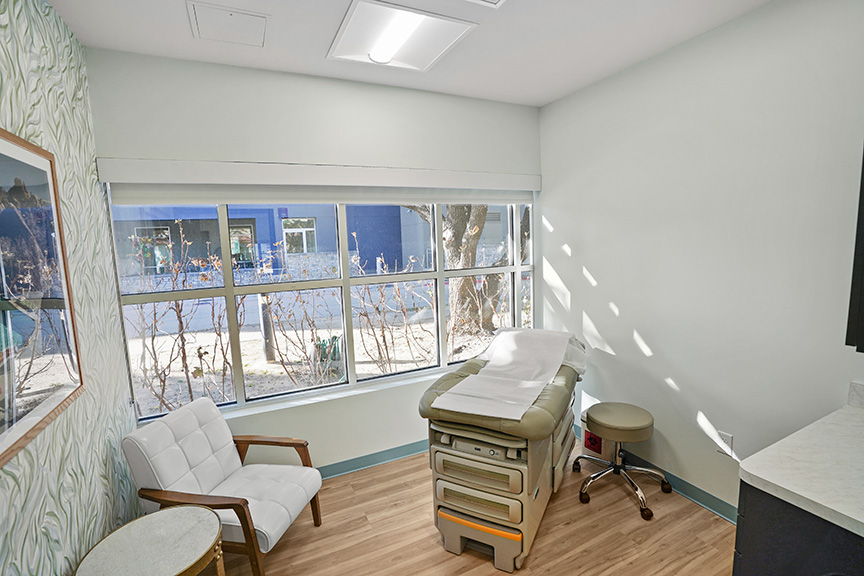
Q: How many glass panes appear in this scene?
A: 10